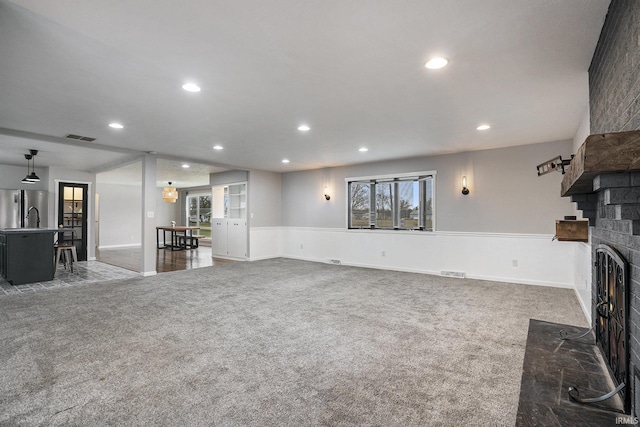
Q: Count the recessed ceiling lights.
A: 9